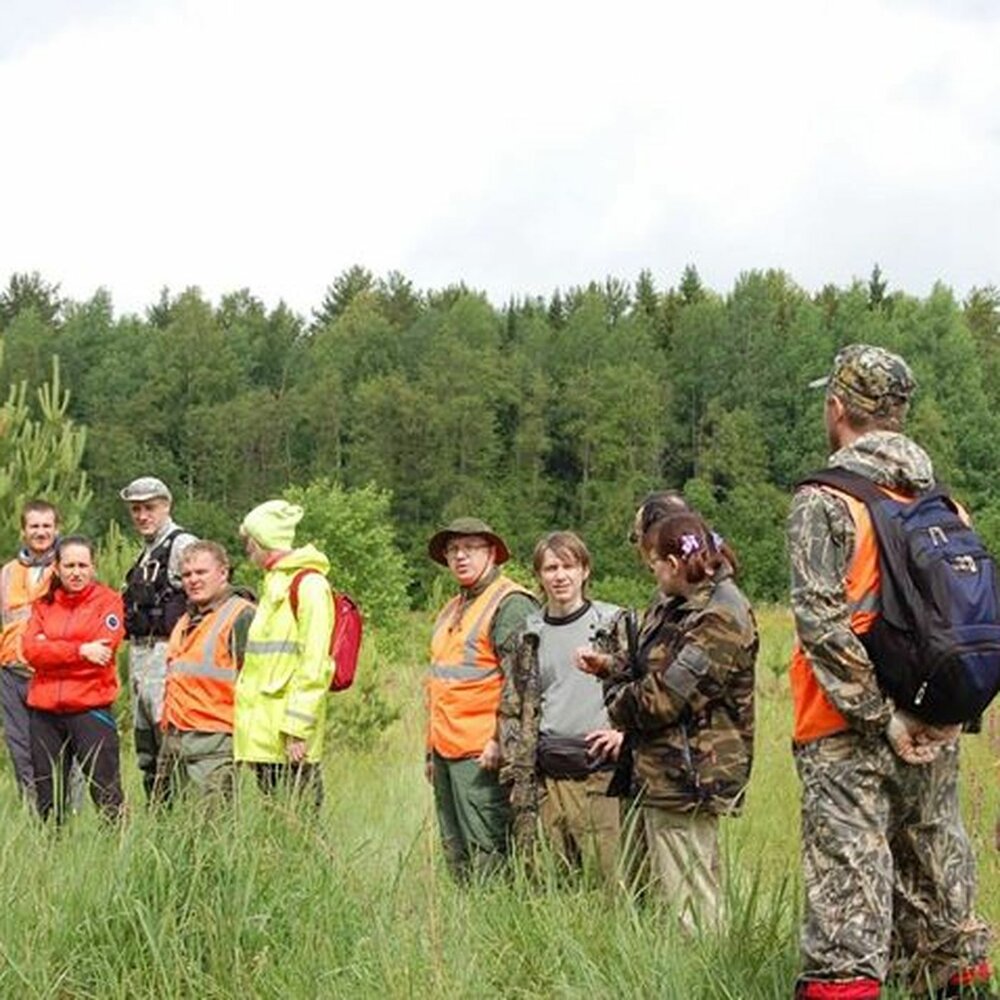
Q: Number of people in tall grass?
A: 10